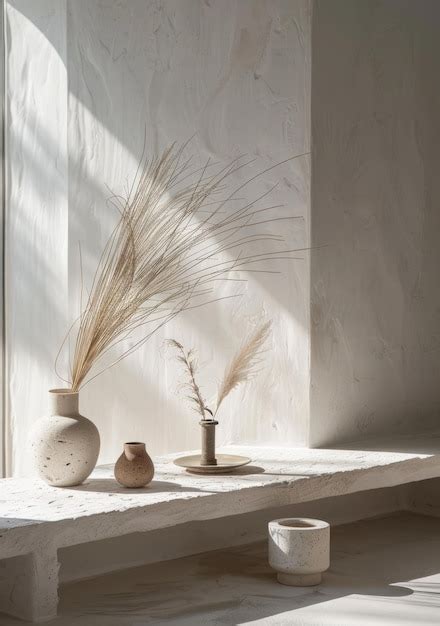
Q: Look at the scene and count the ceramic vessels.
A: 4